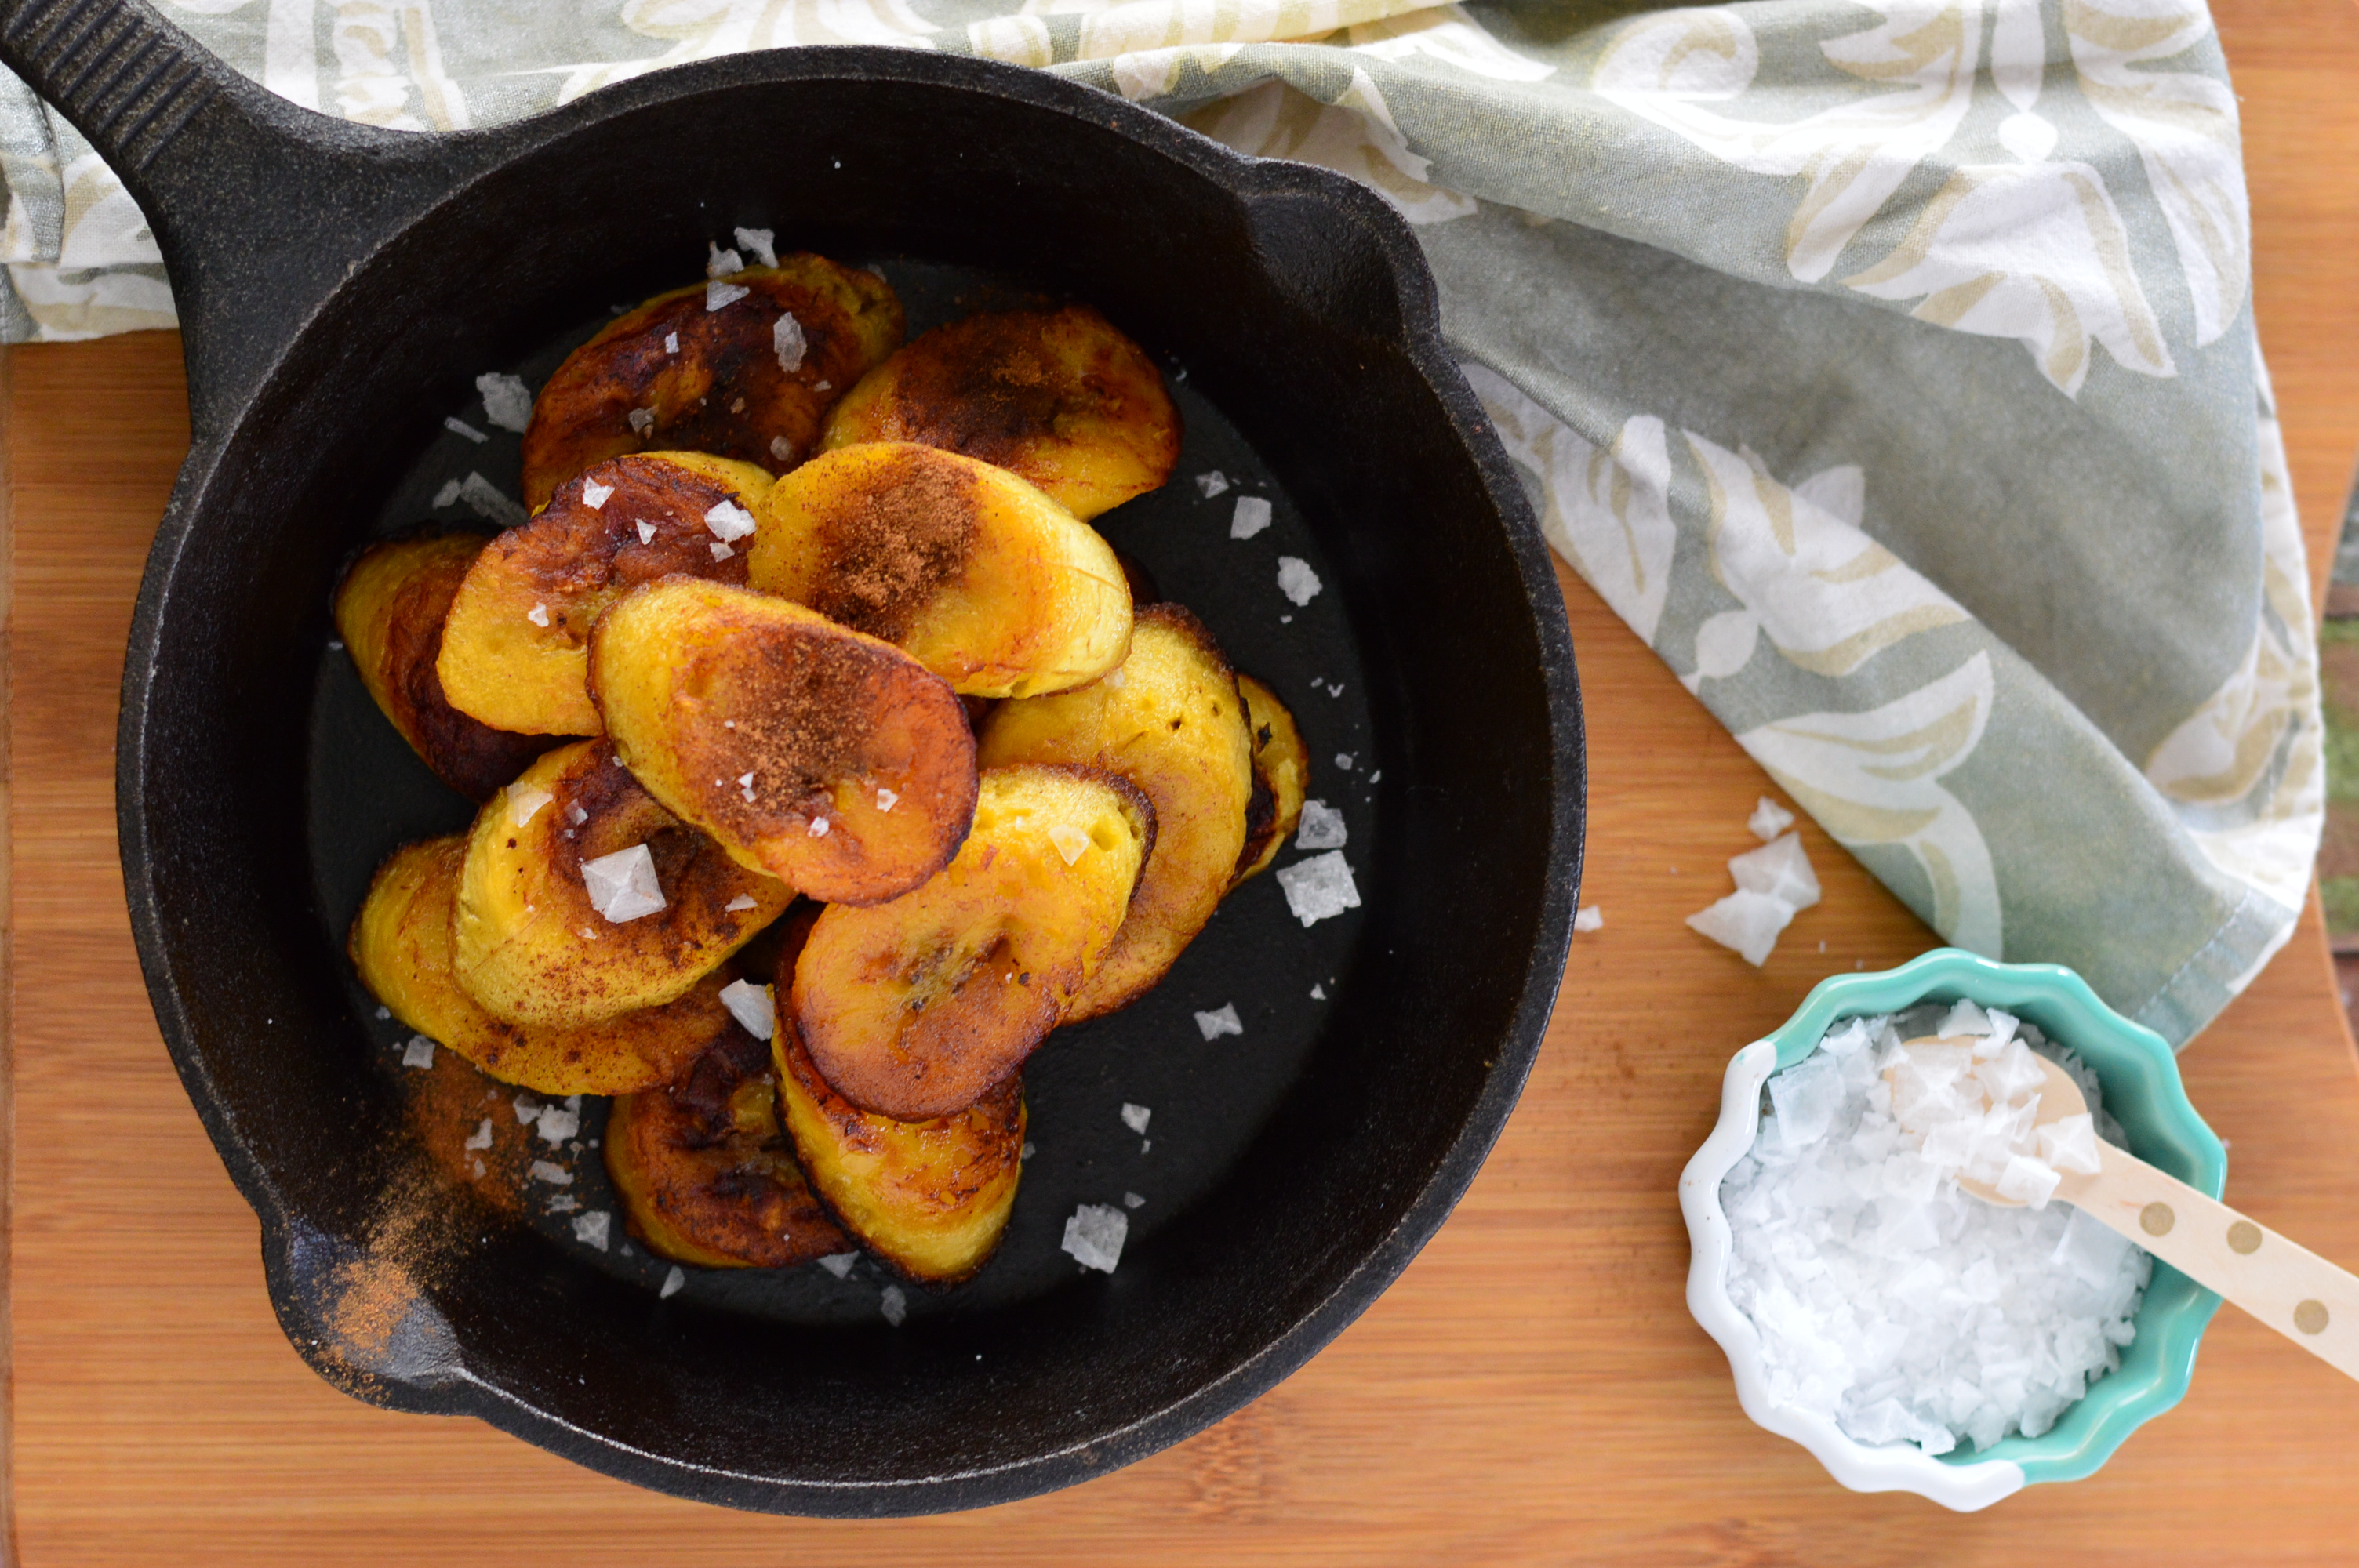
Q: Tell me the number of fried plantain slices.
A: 13